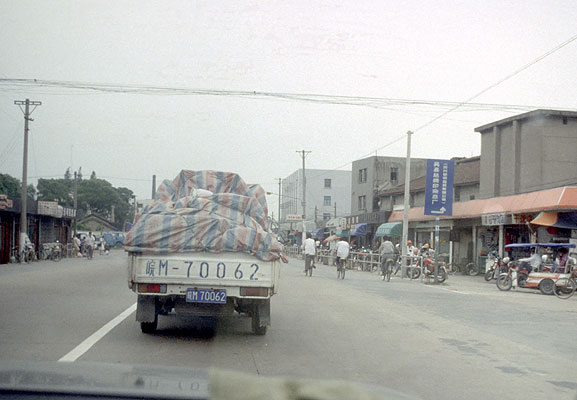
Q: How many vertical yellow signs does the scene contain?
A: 0